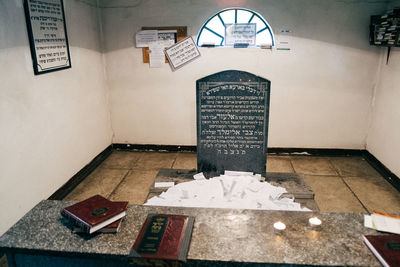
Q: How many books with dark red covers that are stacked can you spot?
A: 2